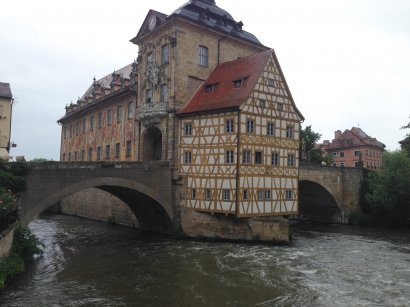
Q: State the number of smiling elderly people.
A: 0